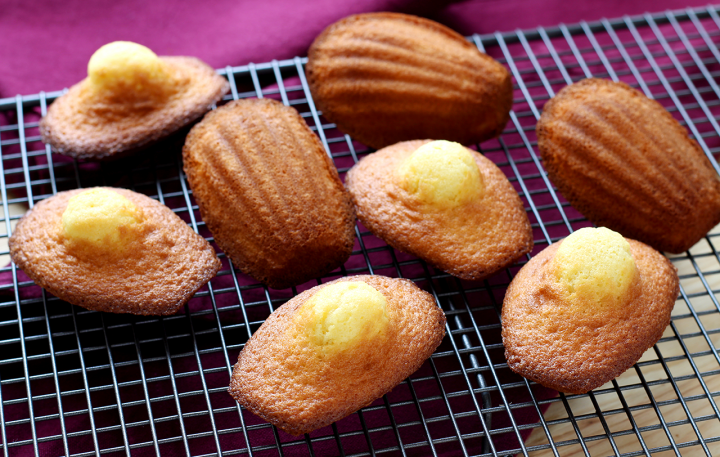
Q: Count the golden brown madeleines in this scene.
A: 8